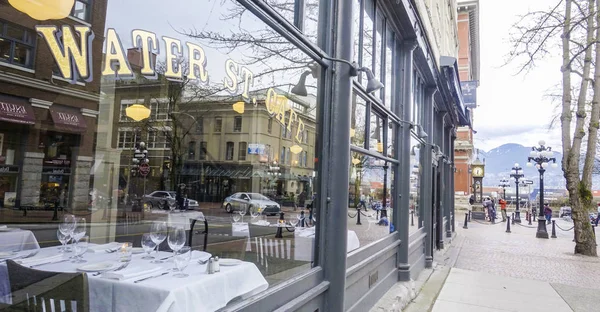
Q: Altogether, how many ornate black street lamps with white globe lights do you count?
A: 3